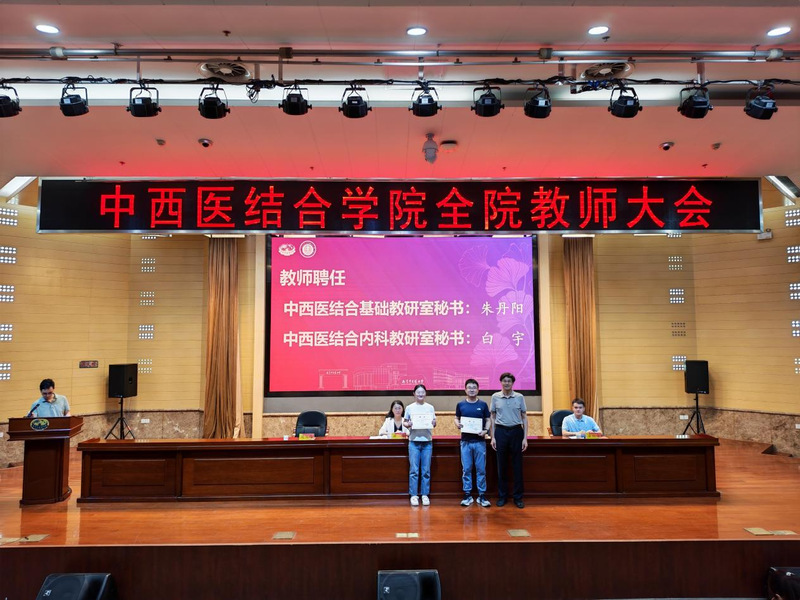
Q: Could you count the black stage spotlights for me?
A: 12